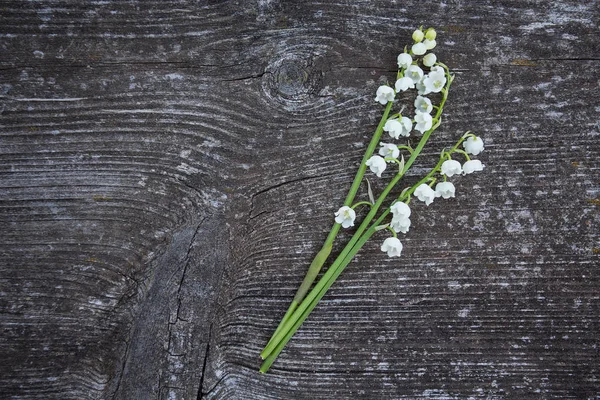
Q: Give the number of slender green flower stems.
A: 3